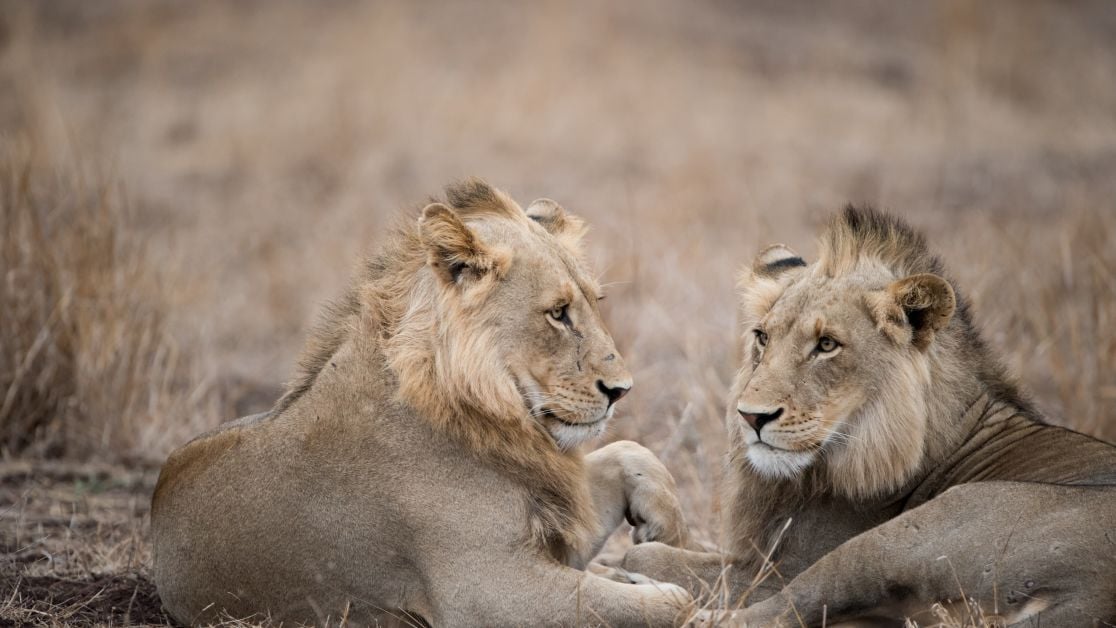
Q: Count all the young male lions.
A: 2